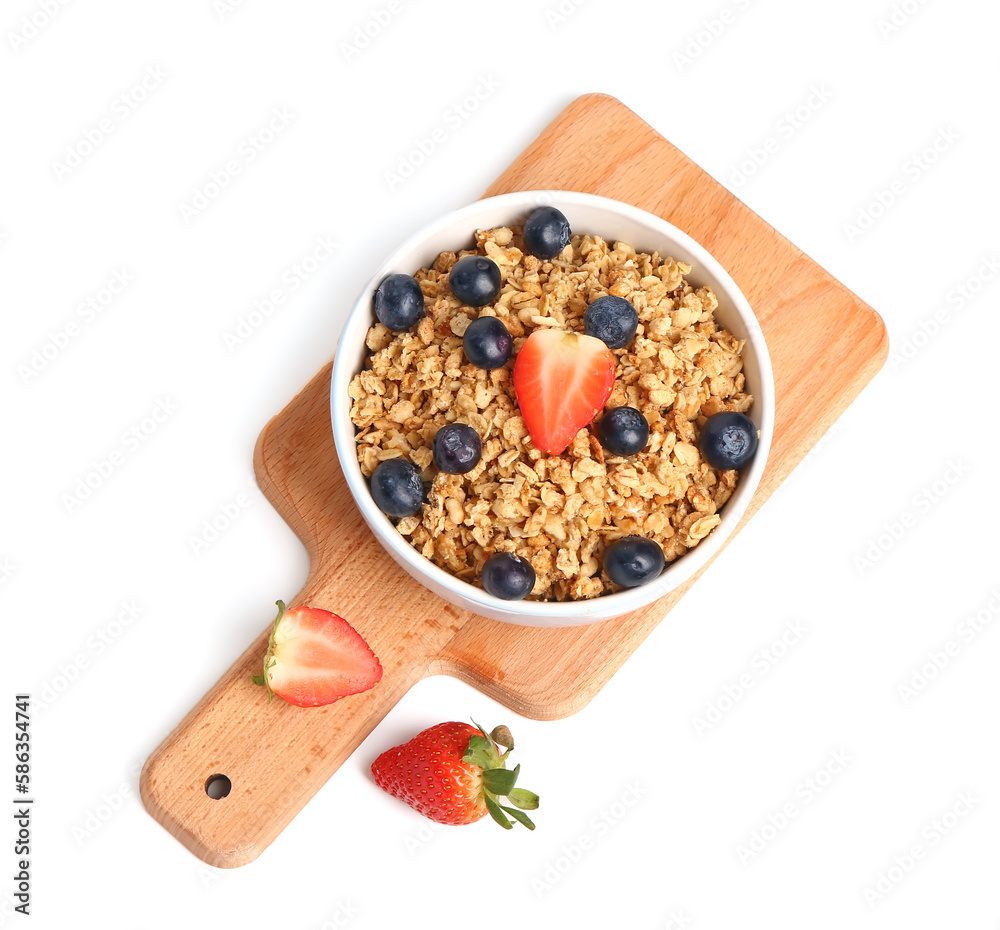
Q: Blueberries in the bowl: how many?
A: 11